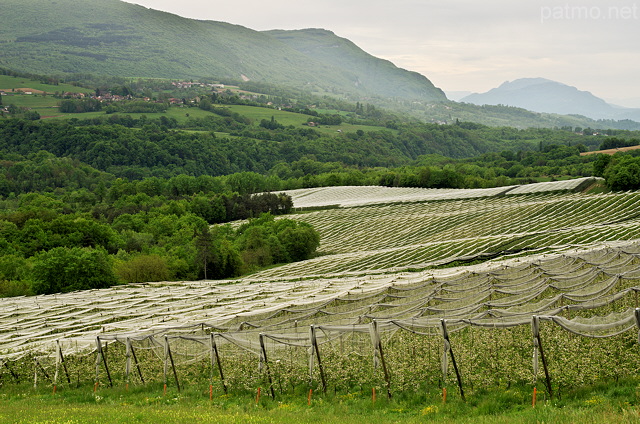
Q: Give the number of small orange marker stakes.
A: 10